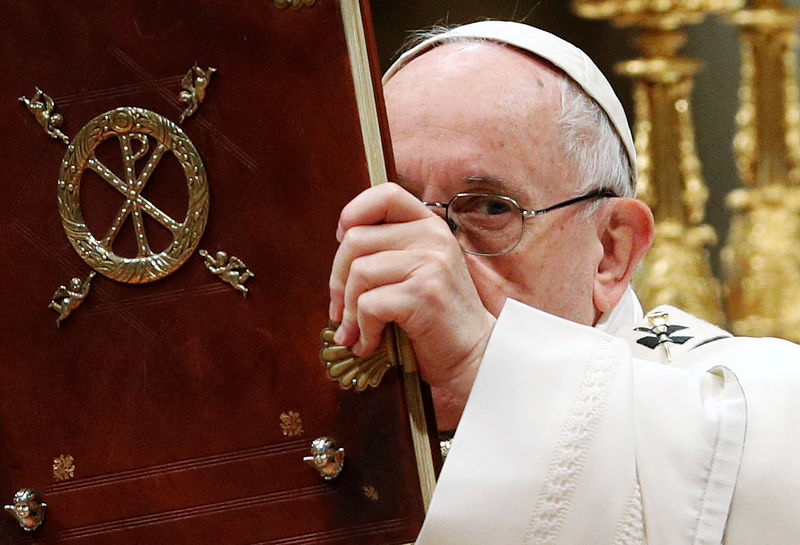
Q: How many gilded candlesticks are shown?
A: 2